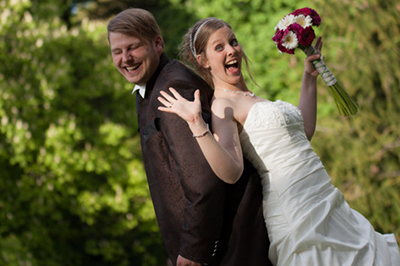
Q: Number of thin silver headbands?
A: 1